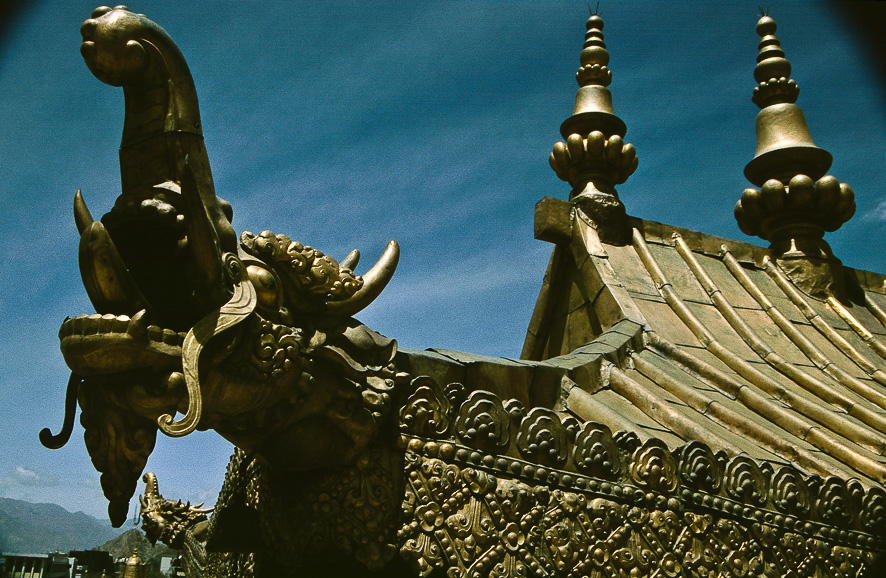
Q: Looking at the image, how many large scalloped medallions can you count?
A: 10